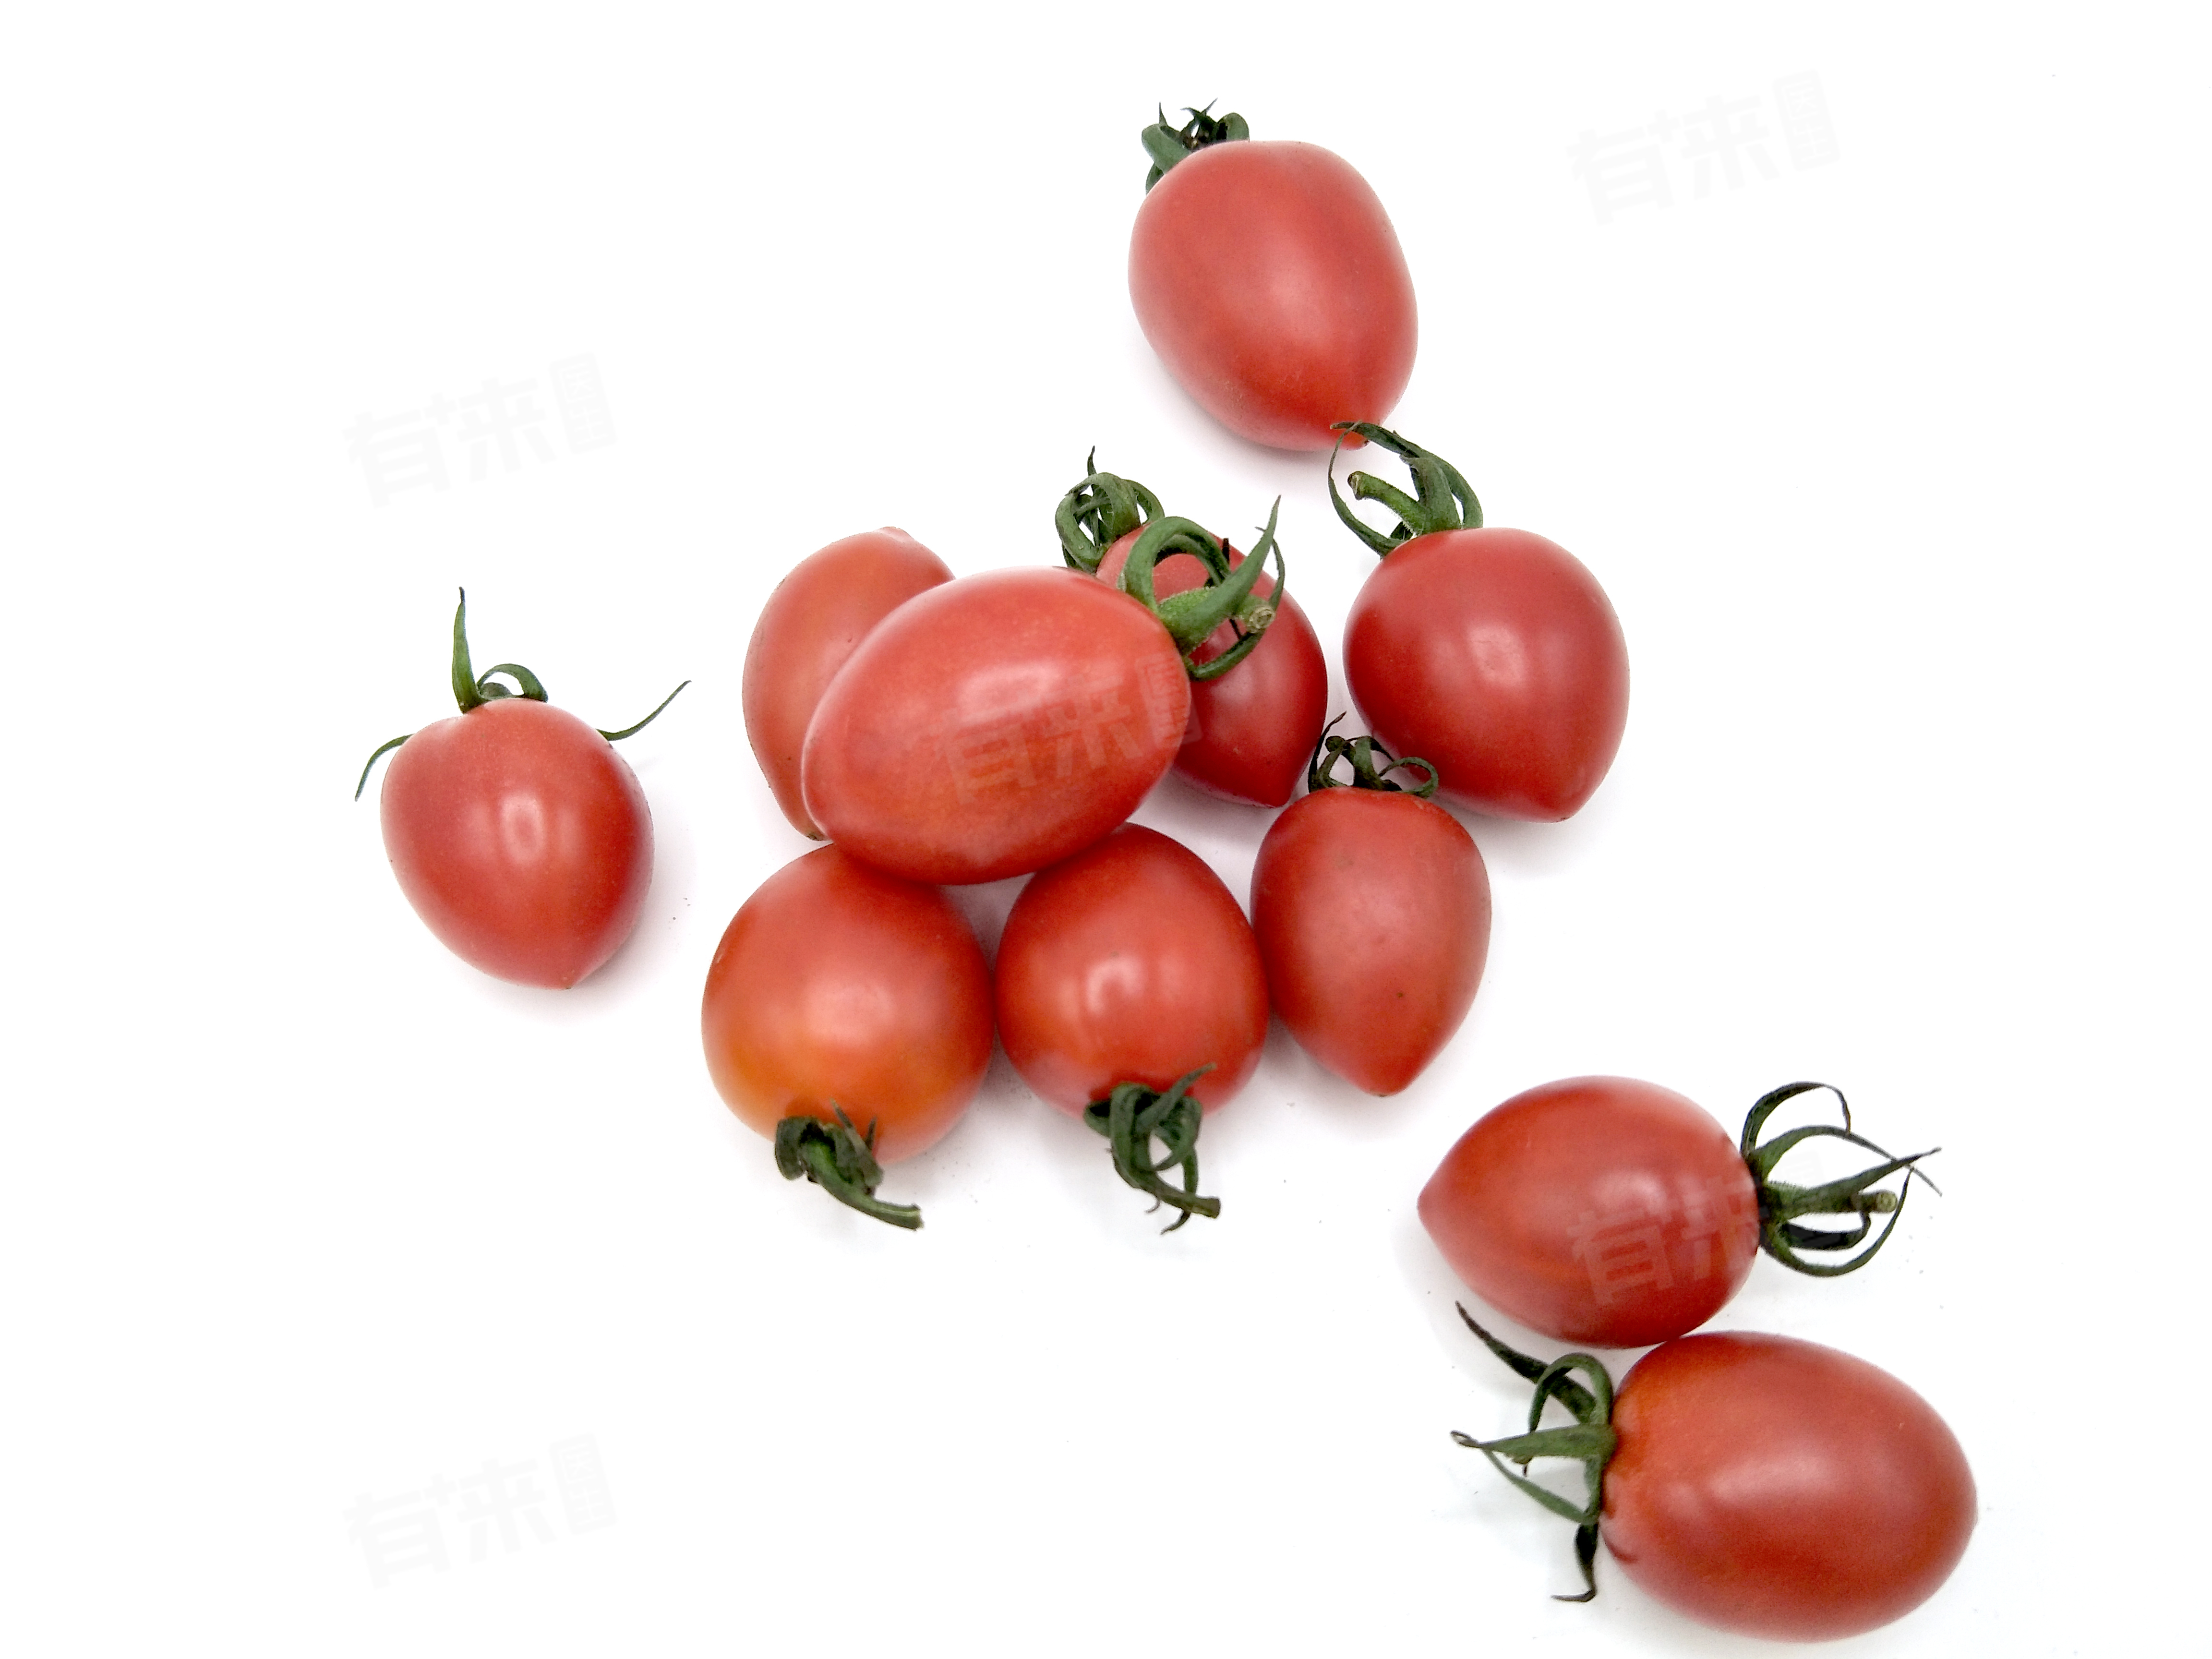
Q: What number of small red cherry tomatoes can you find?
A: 11